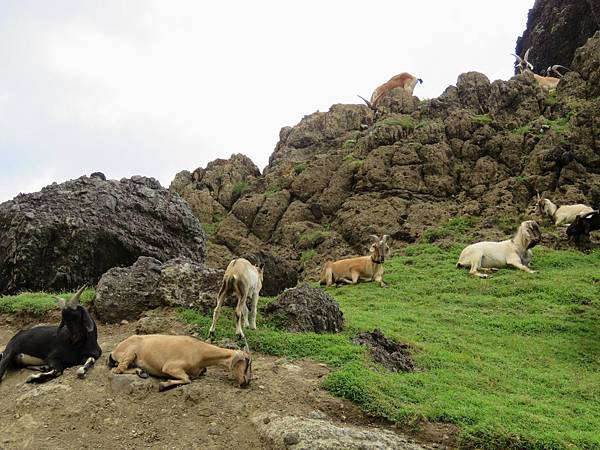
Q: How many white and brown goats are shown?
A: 7